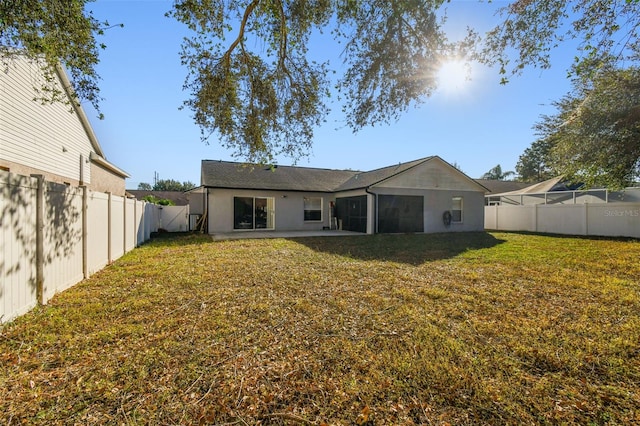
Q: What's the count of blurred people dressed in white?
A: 0